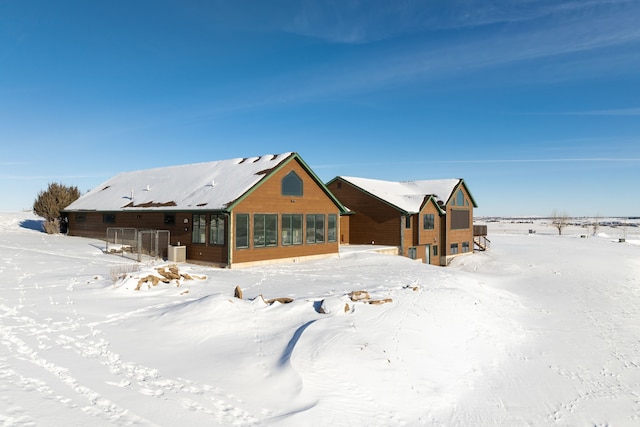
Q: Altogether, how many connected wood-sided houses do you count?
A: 2